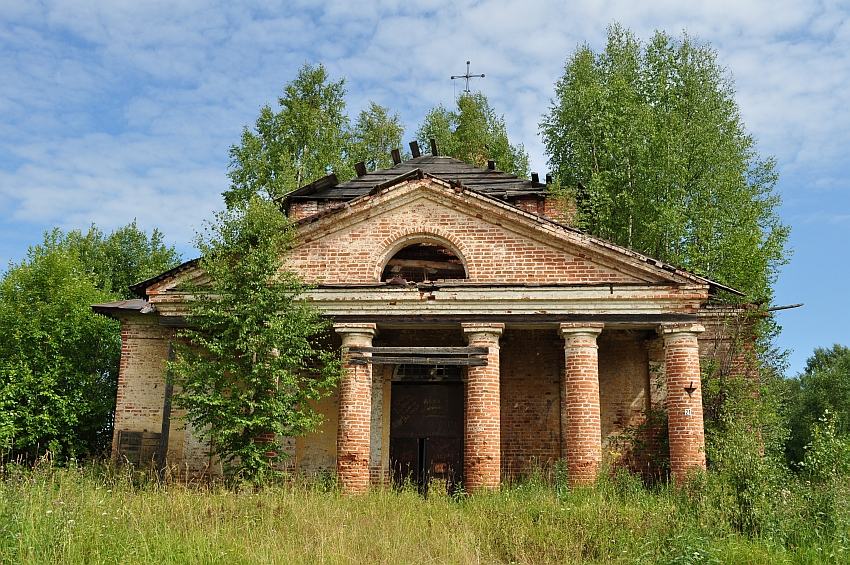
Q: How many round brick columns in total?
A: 4